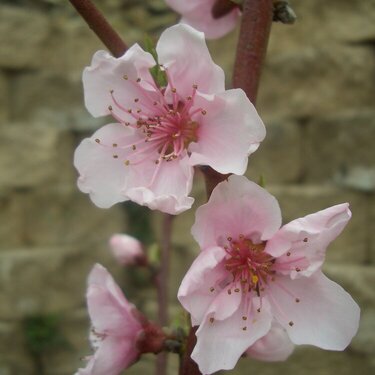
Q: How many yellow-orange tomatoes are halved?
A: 0